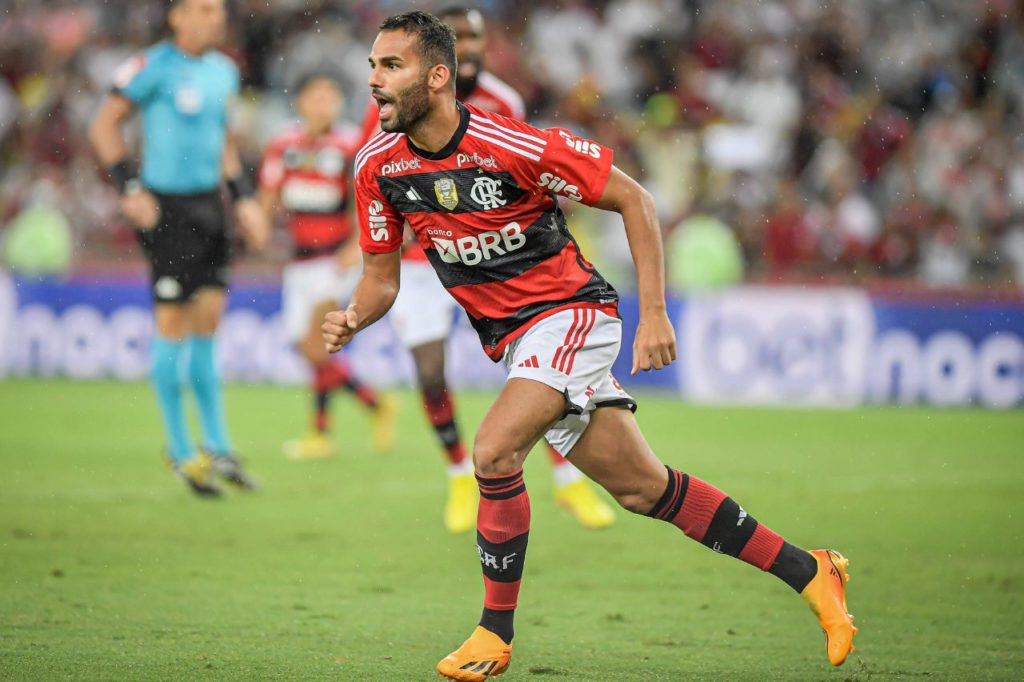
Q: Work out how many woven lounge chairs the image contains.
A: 0